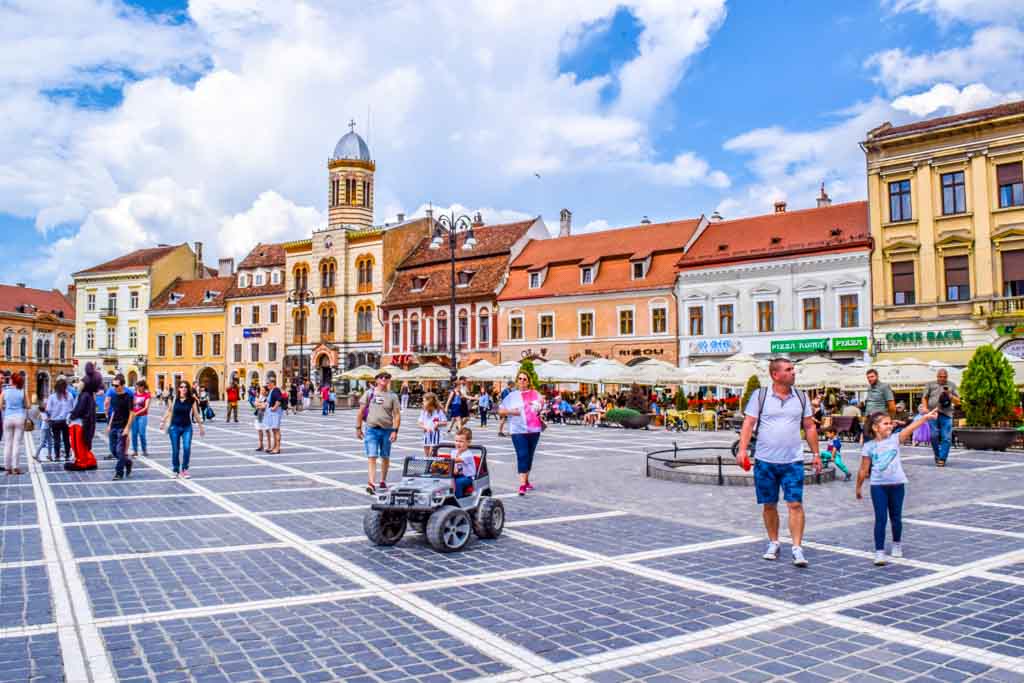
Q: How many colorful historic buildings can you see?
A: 9